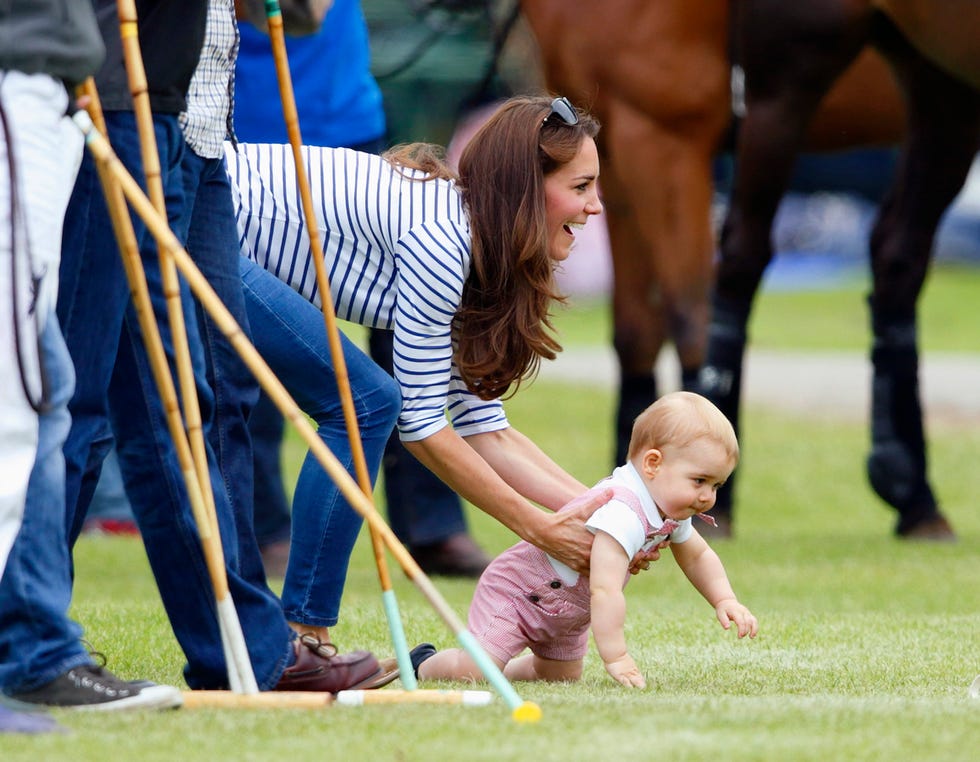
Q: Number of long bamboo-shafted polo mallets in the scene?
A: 4